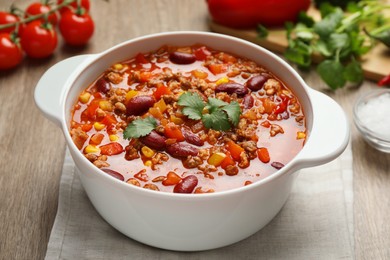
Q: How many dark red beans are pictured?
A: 12